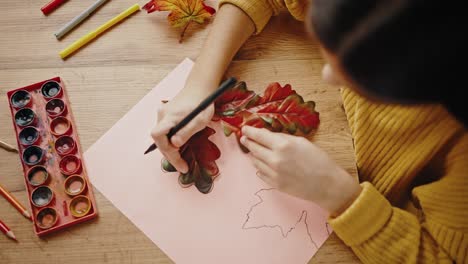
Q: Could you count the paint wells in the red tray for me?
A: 14